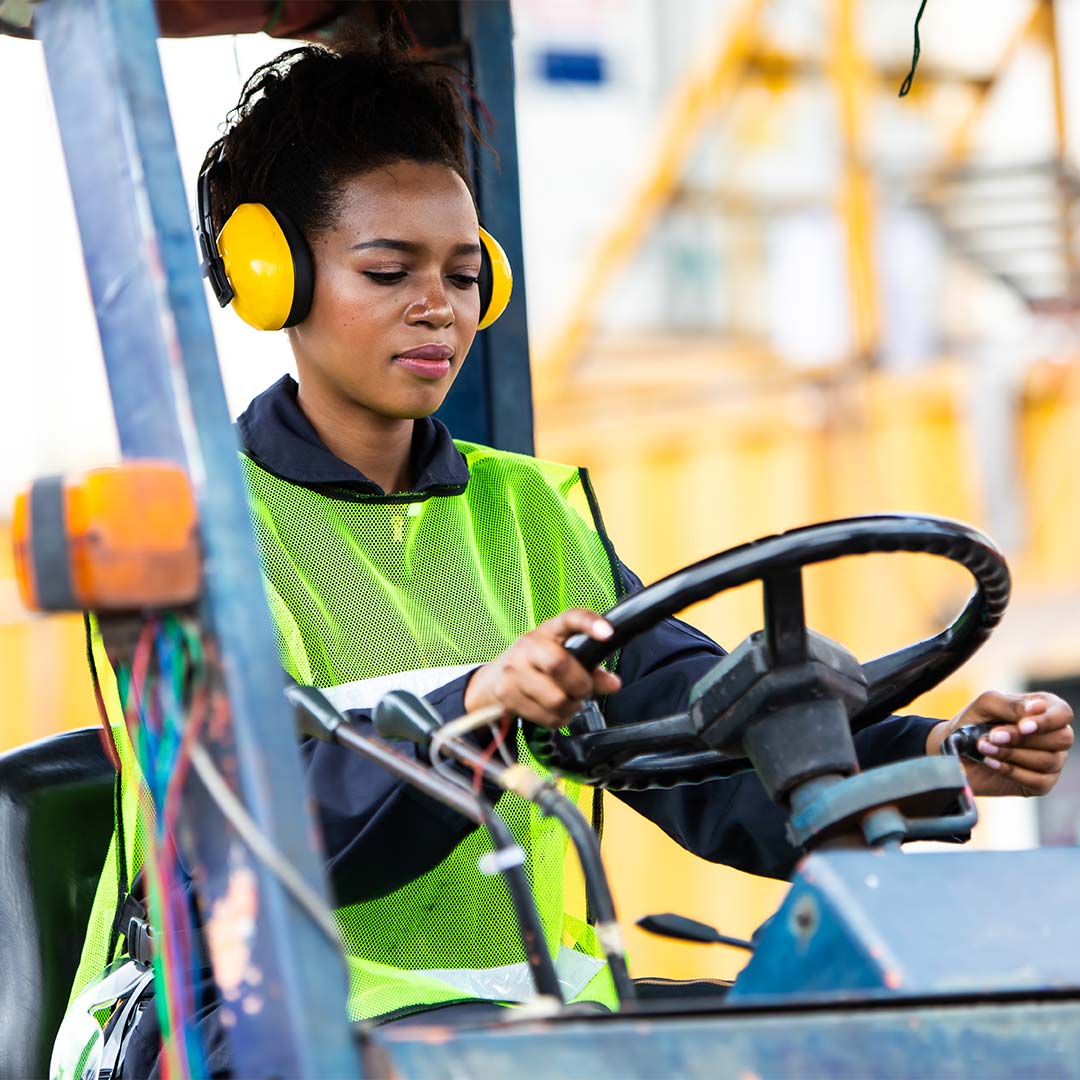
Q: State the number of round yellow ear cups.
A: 2